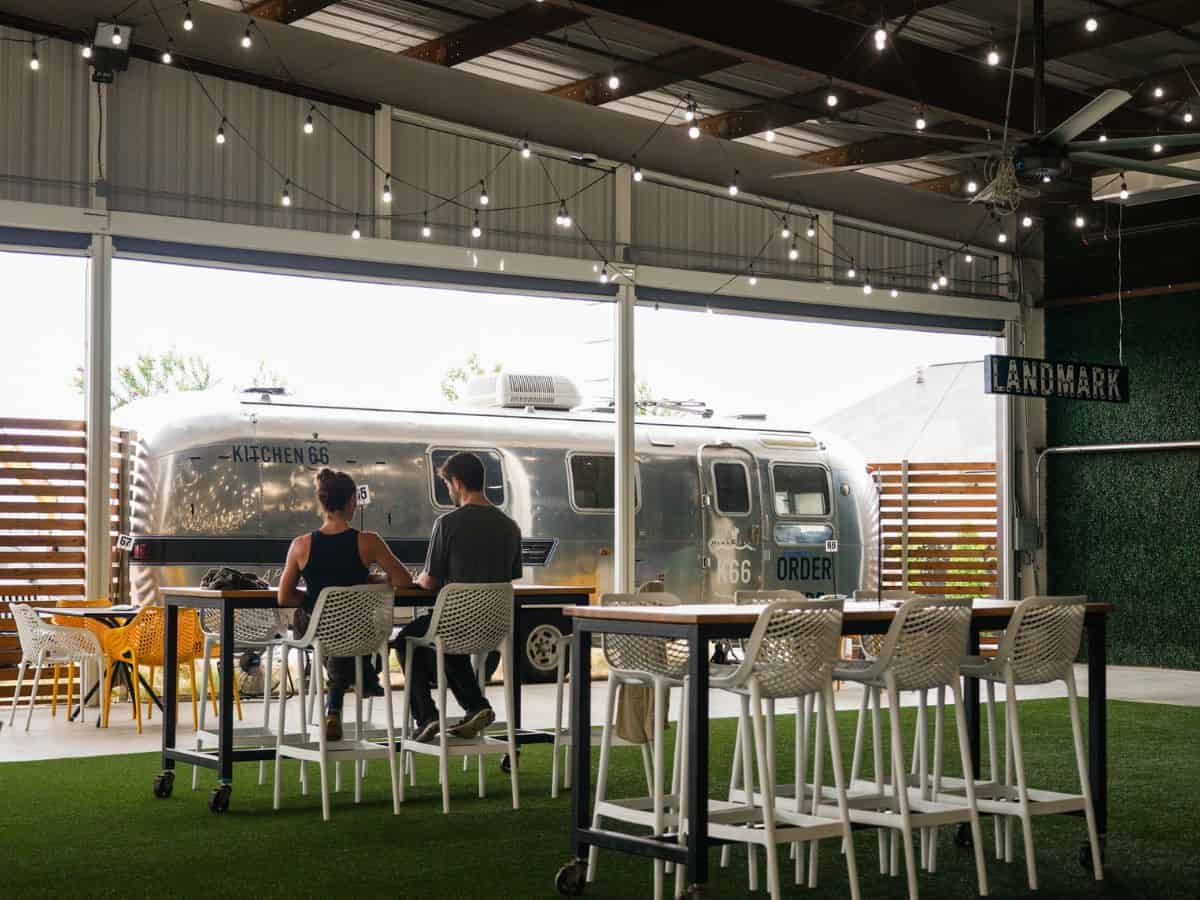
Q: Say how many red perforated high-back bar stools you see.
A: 0